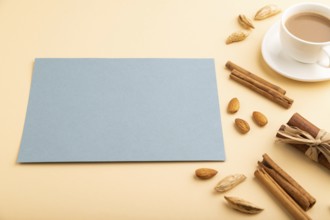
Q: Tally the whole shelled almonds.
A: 4